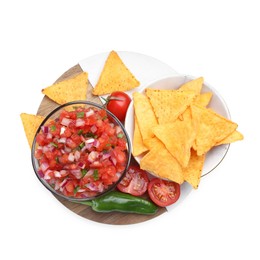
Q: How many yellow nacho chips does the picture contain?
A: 13